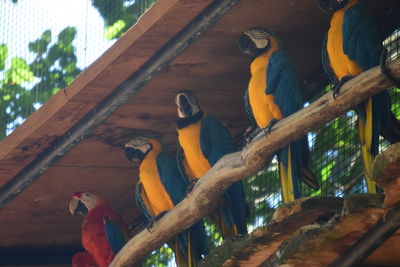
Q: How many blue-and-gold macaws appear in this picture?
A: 4